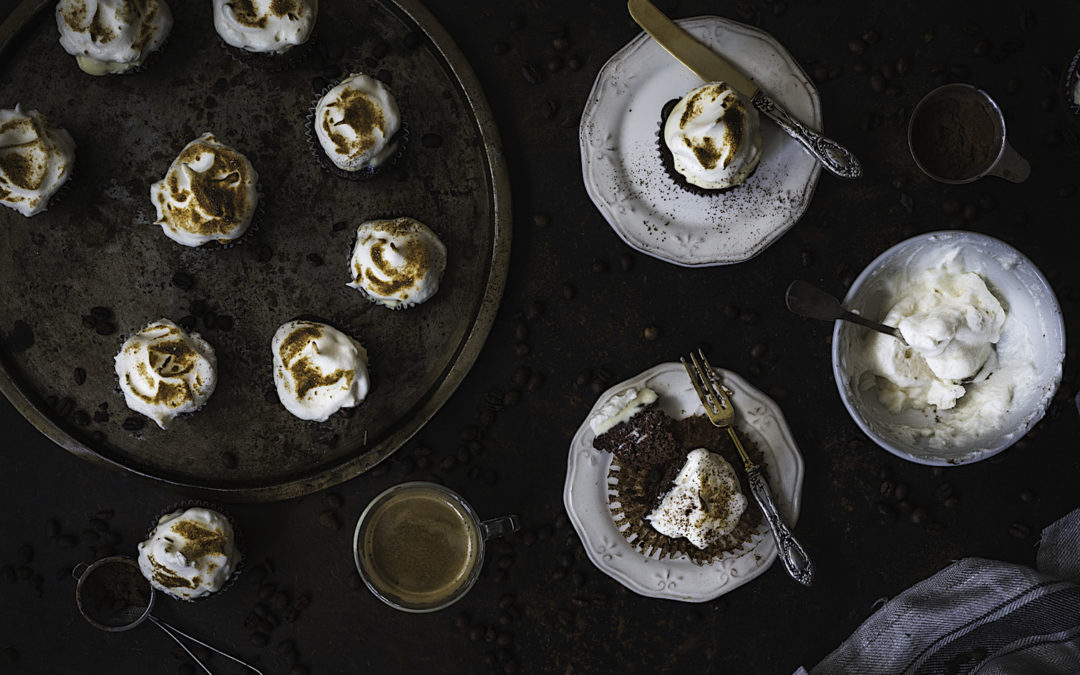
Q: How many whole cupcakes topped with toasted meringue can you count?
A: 10